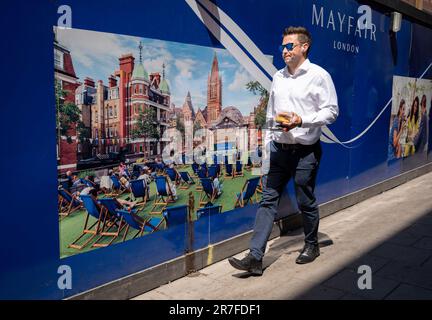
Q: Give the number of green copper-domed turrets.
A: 2